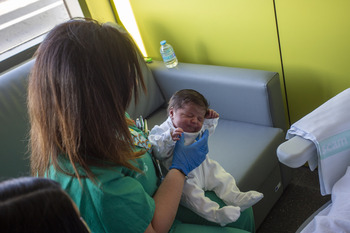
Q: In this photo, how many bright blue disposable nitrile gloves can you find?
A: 1